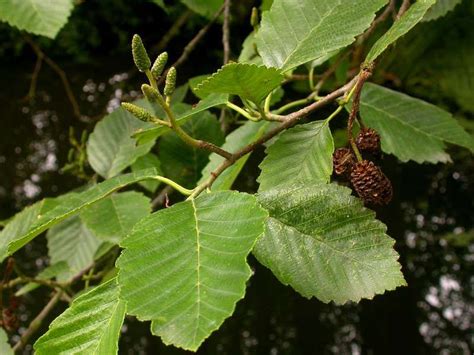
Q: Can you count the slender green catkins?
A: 5